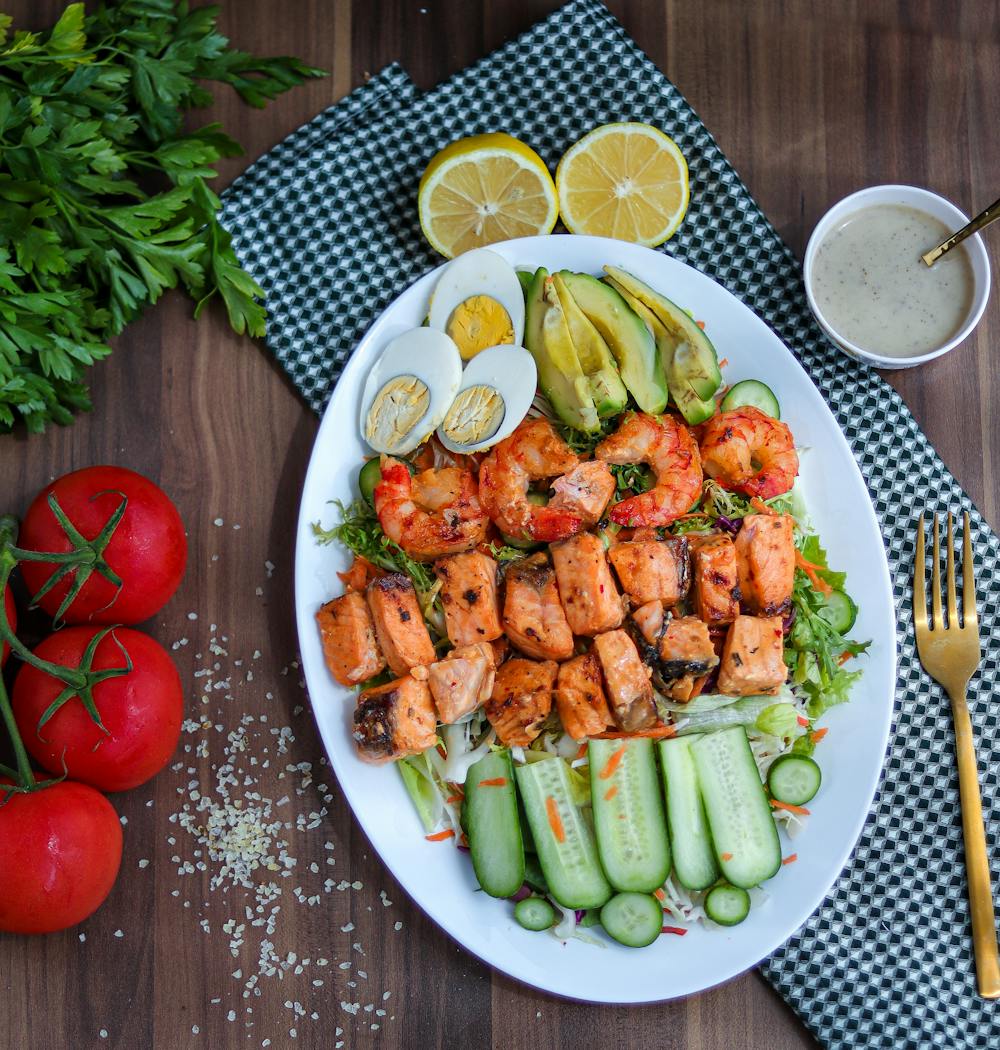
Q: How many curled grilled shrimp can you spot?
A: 4